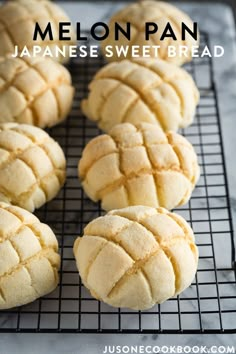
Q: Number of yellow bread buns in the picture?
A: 8